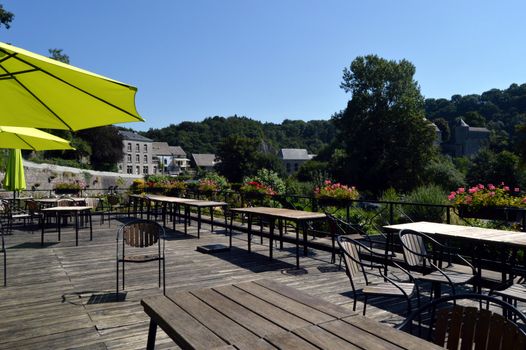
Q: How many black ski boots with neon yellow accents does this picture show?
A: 0